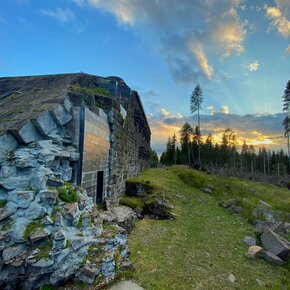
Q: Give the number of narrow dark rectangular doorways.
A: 1